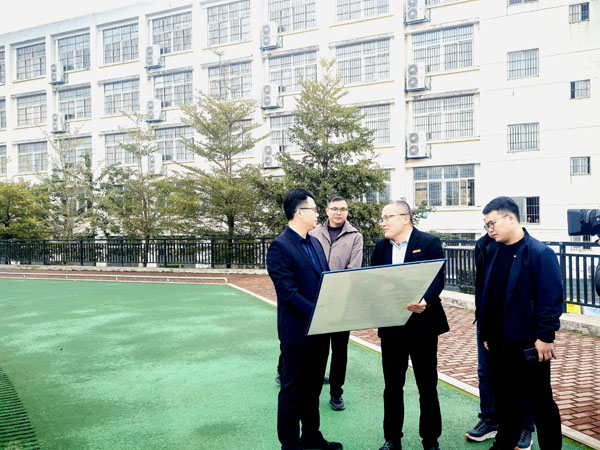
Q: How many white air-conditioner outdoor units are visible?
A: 11